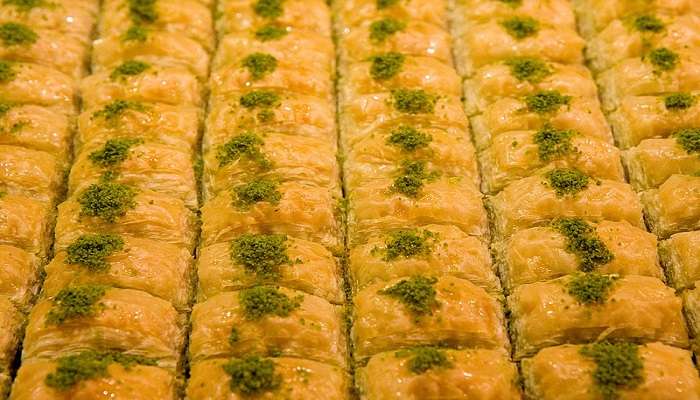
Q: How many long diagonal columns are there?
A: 6